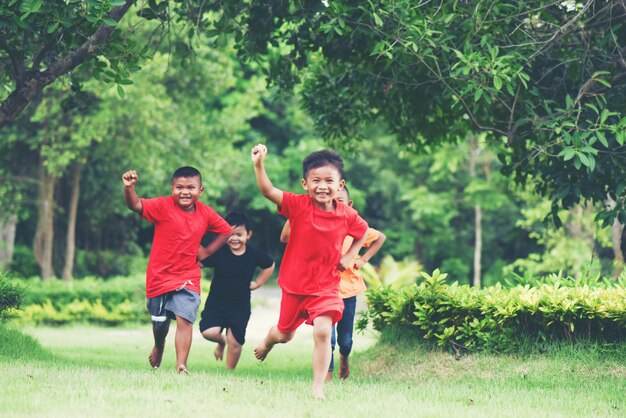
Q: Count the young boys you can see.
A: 4